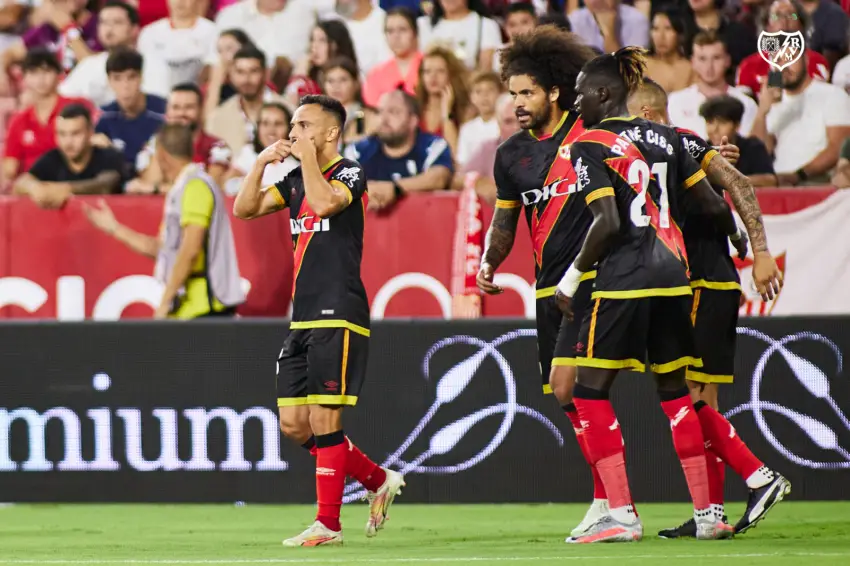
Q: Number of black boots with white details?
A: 2